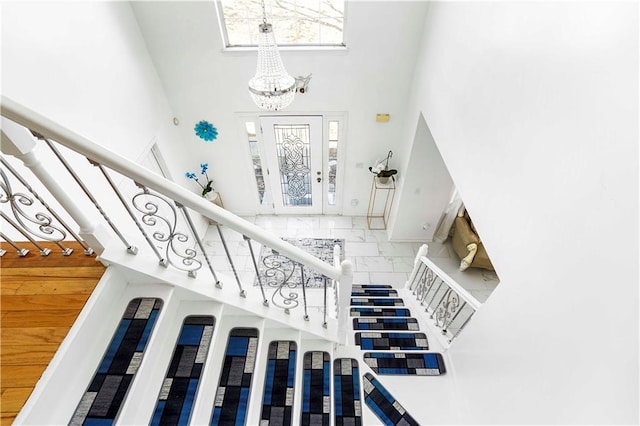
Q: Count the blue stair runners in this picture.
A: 14